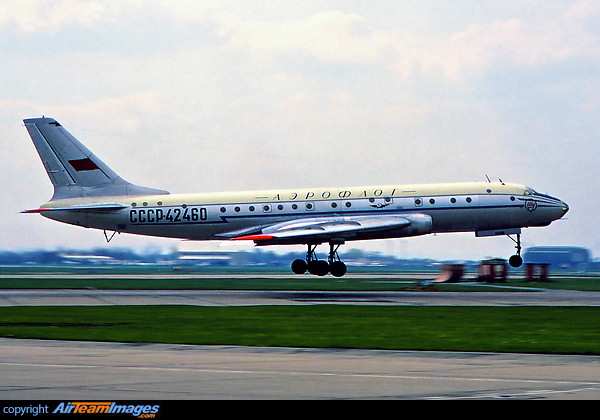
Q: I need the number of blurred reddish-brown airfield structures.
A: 3